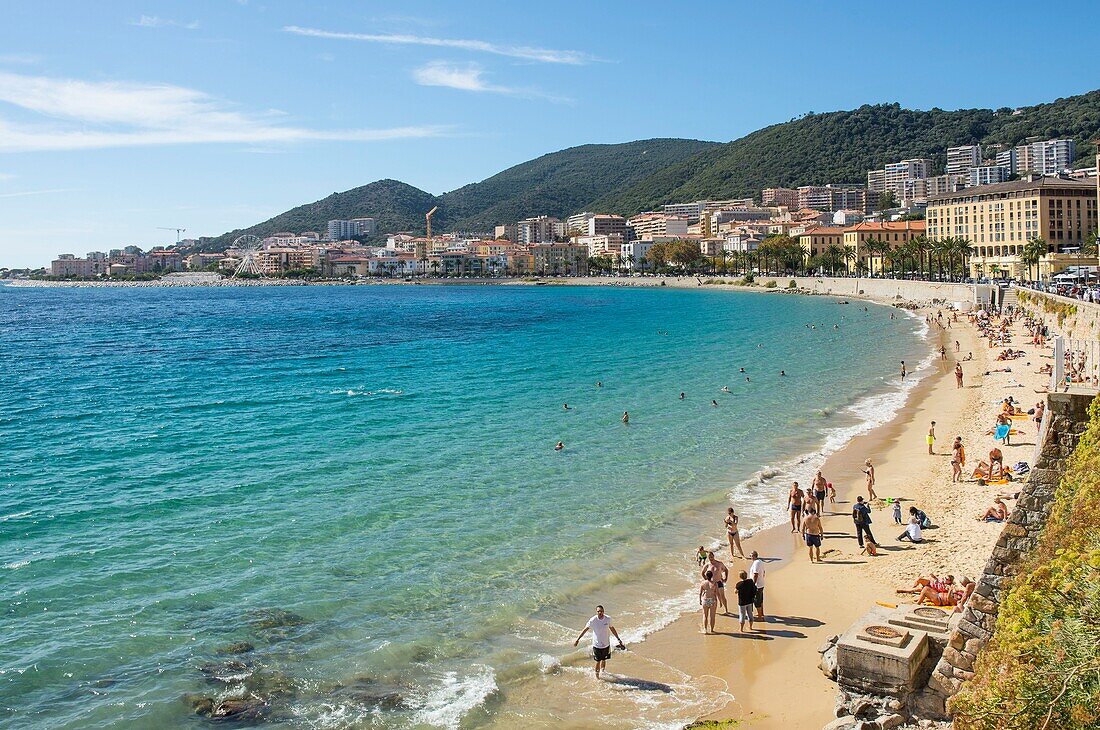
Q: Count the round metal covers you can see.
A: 2